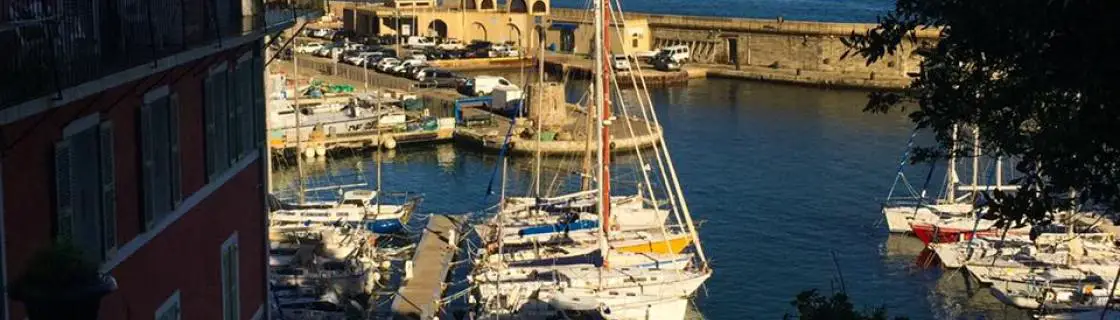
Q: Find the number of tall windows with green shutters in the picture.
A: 4